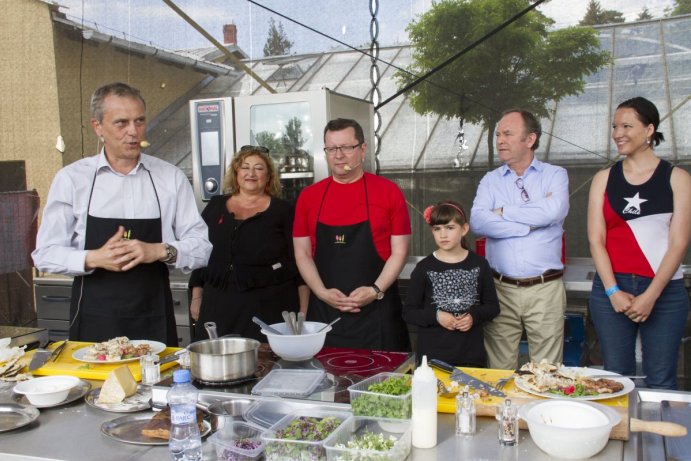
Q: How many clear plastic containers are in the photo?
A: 4